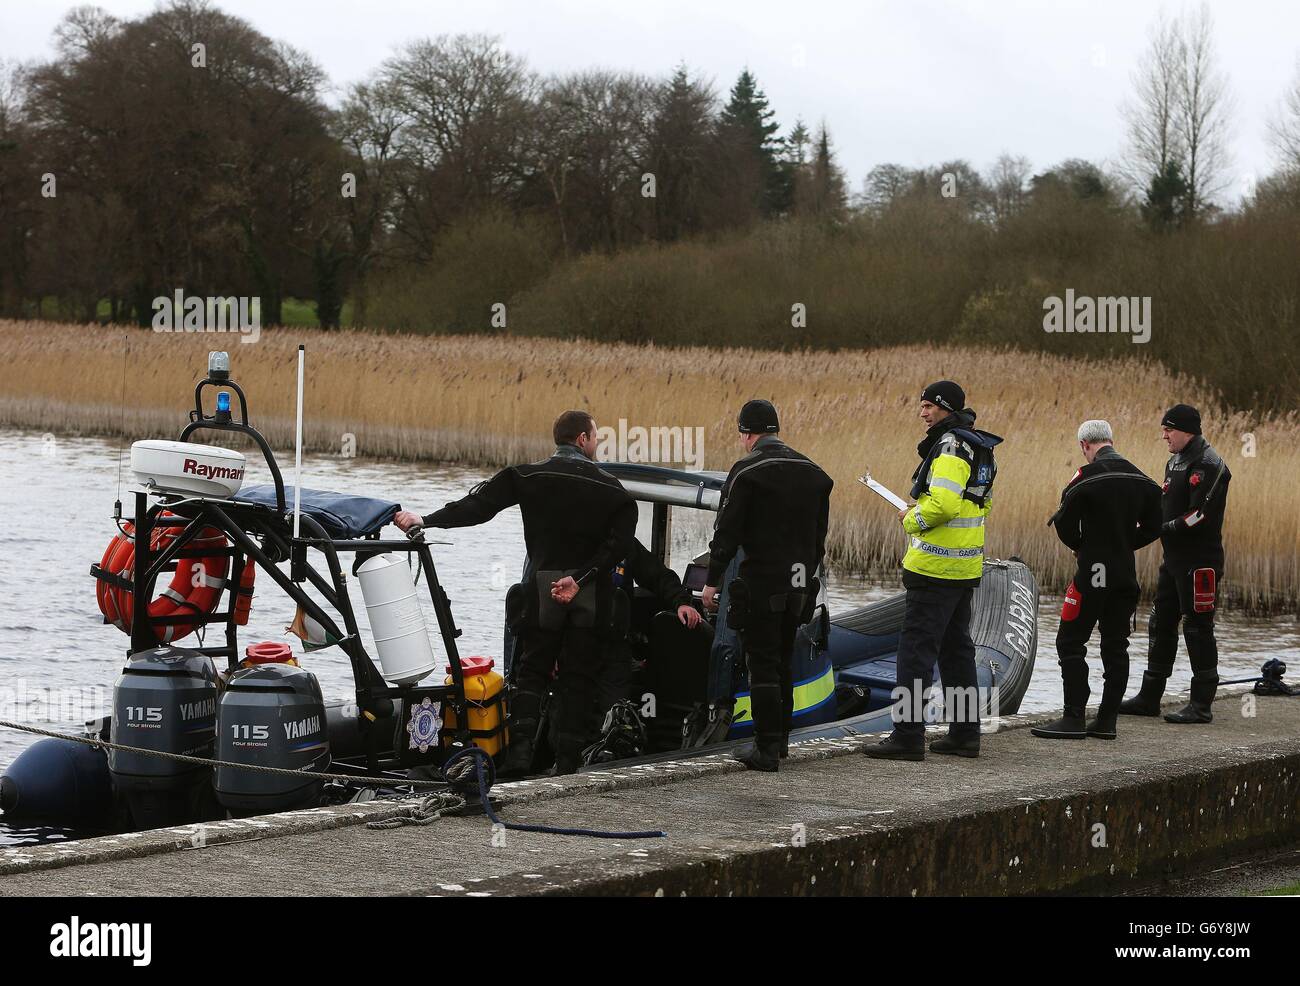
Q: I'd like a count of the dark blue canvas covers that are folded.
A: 1